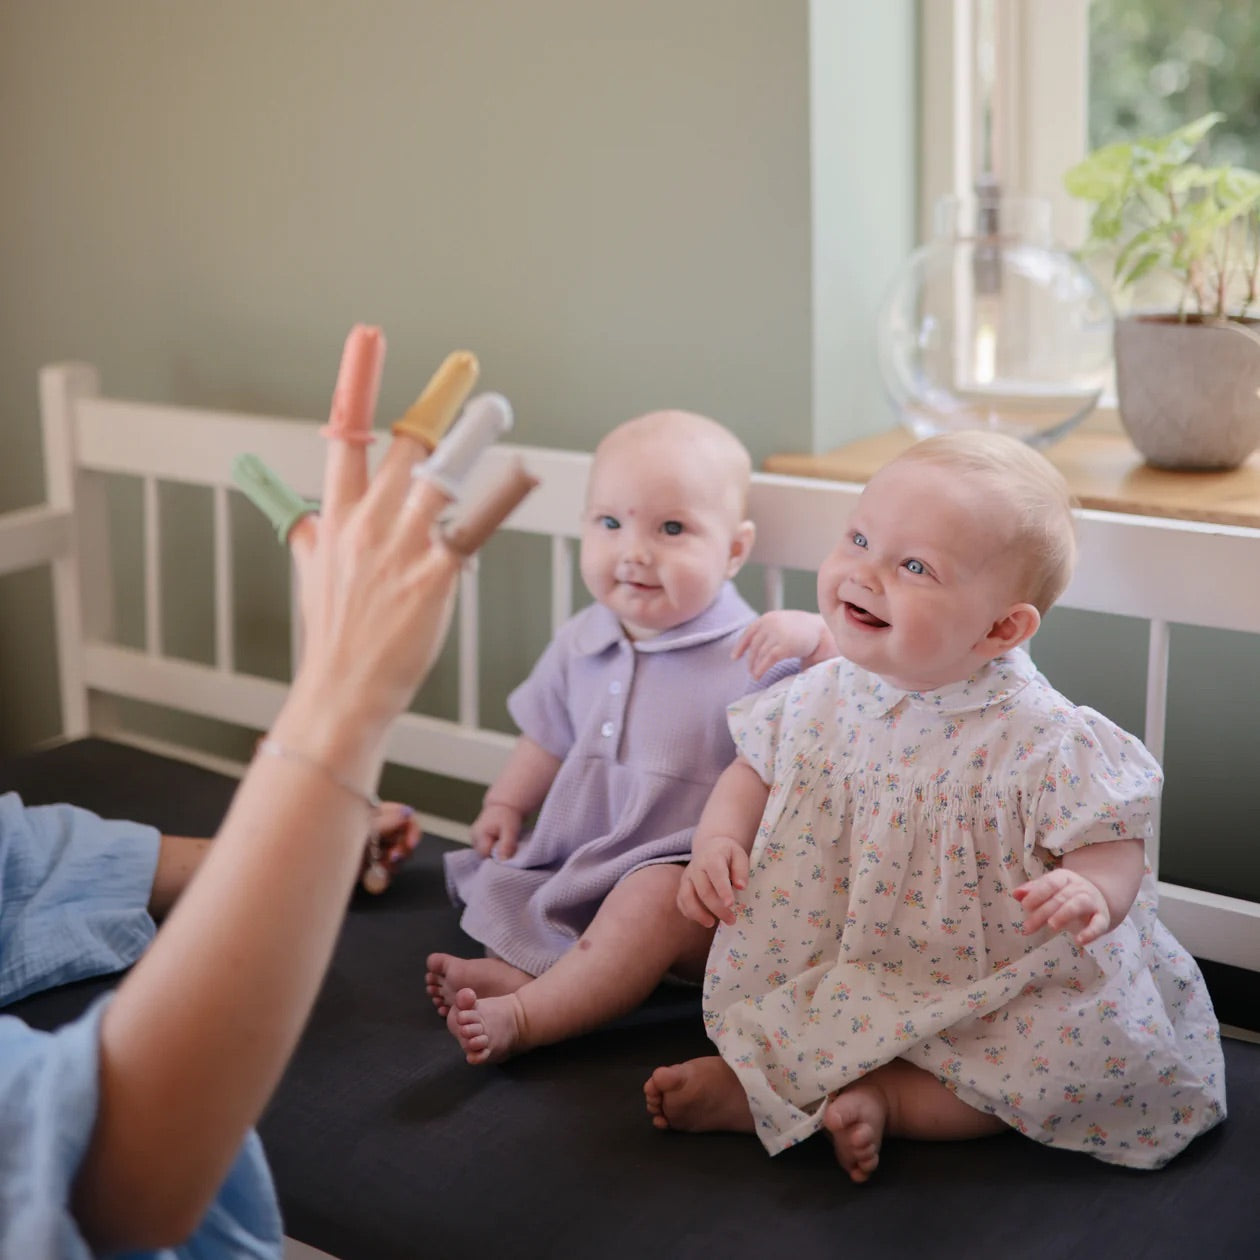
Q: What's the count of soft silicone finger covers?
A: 5